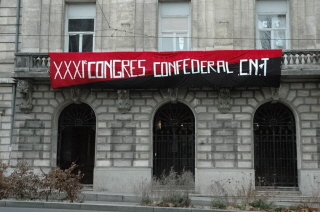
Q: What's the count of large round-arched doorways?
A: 3